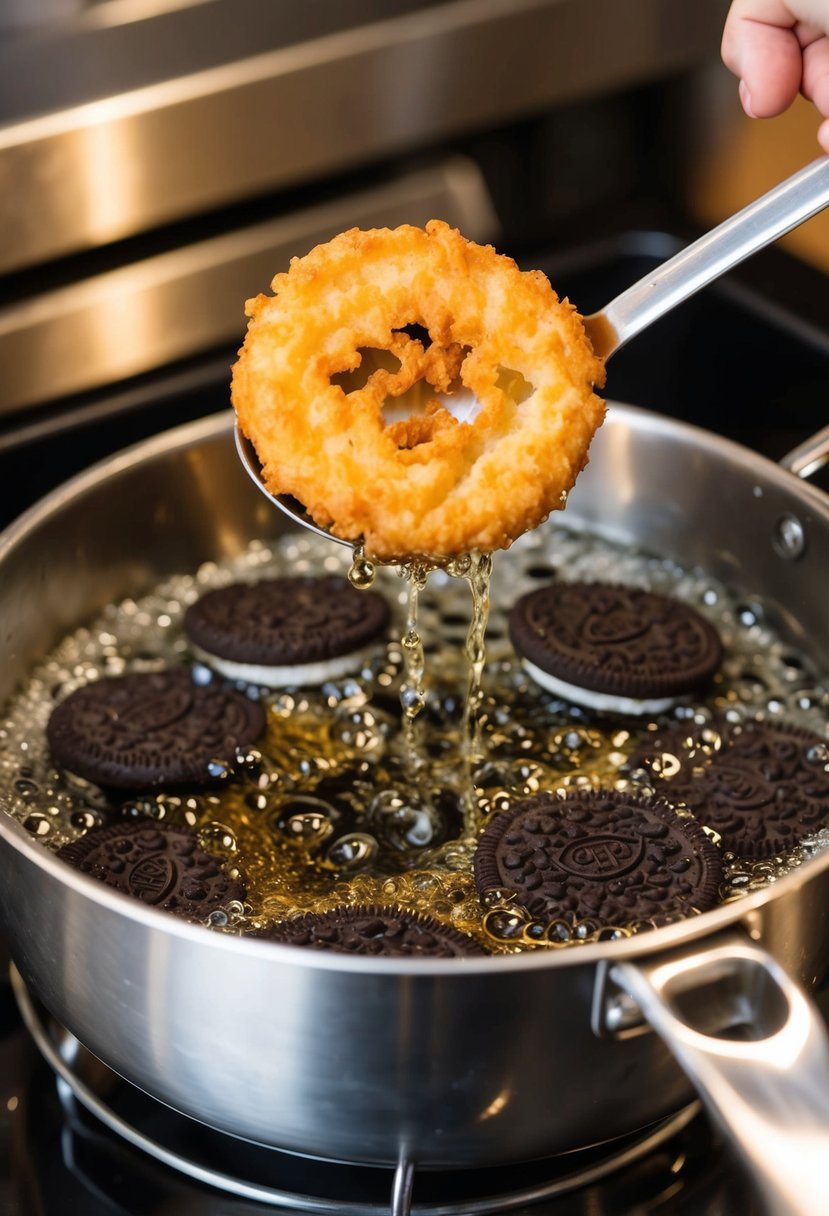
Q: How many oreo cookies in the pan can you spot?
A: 7